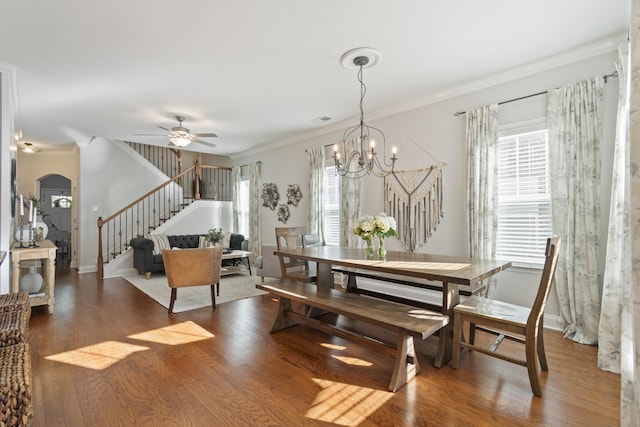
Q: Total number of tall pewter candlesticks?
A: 3